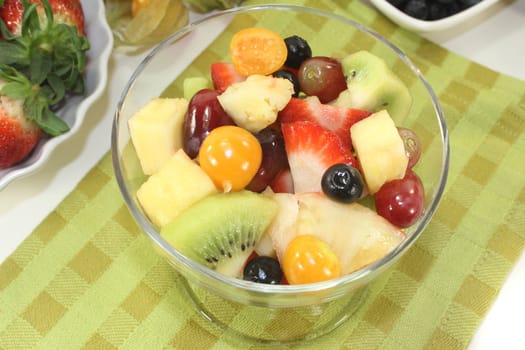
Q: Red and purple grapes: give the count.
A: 5